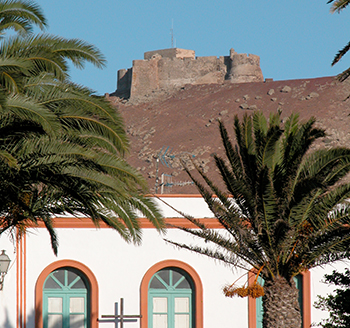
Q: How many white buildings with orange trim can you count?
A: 1